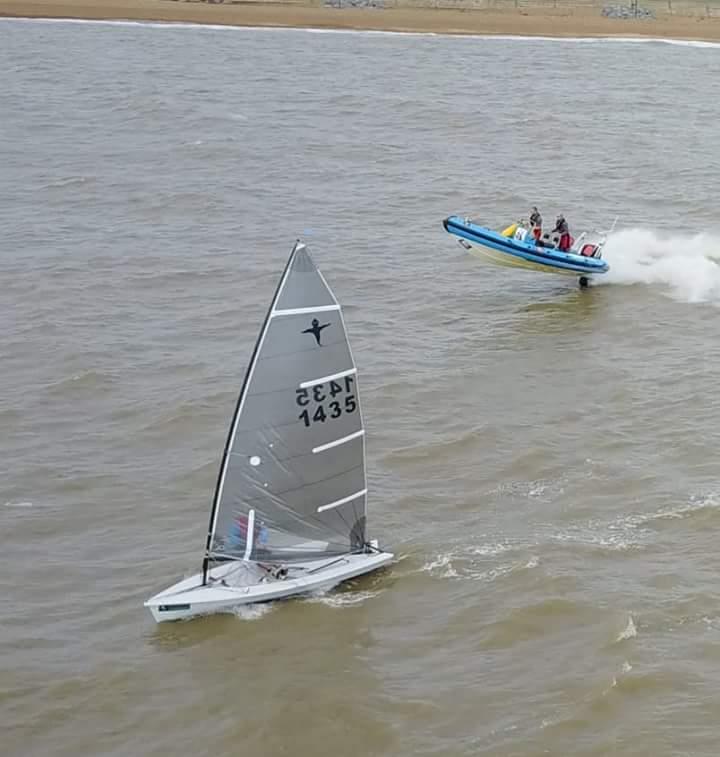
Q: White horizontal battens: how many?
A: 4